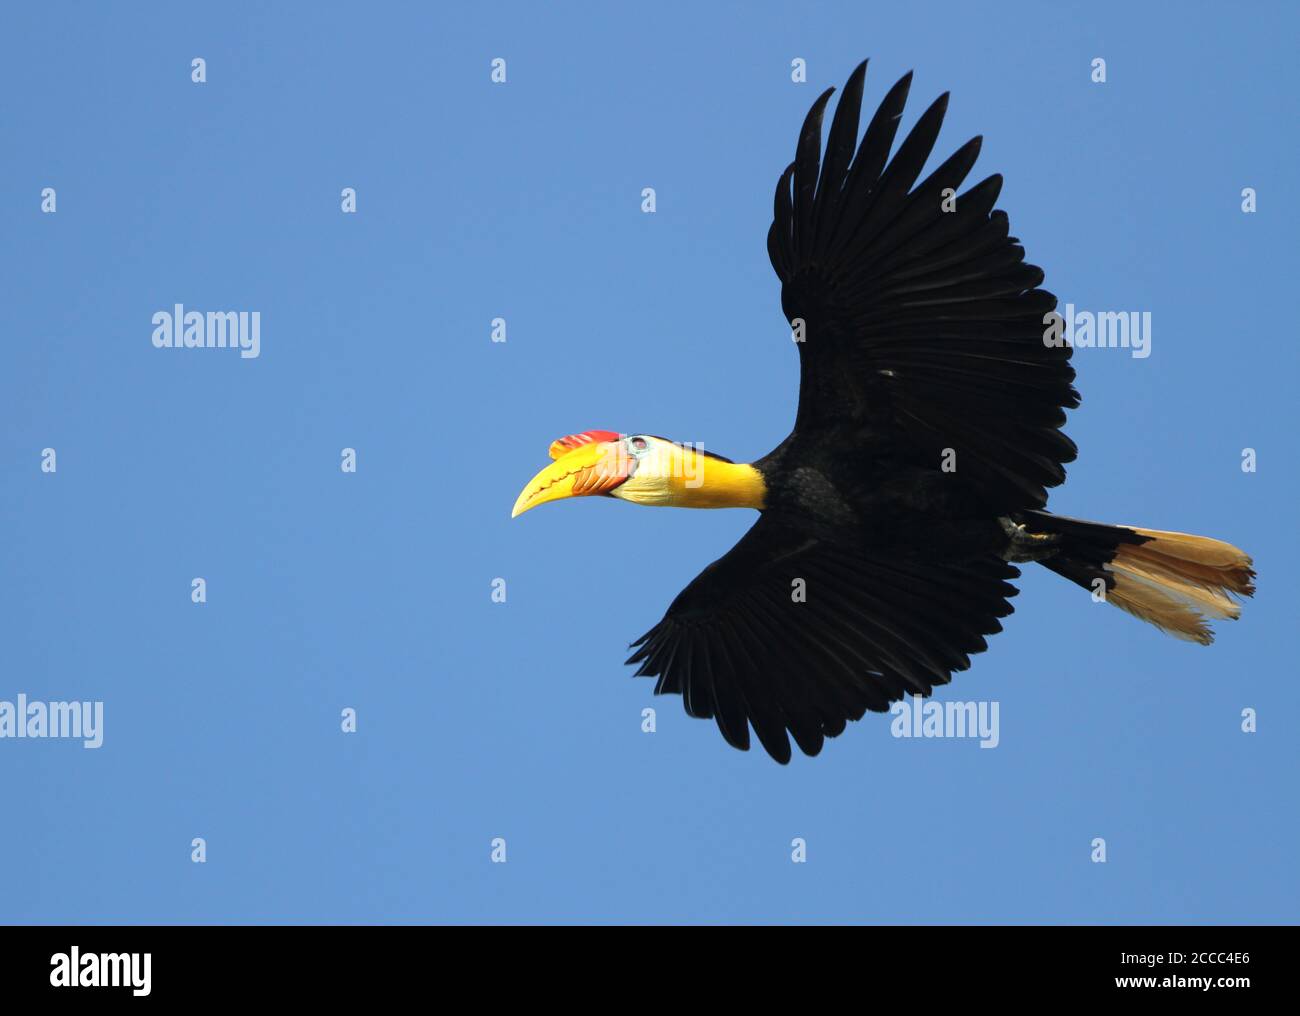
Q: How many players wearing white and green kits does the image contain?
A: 0